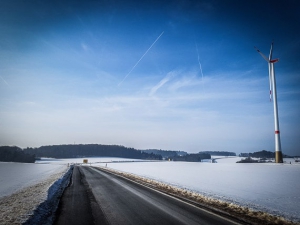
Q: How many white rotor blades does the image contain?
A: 3